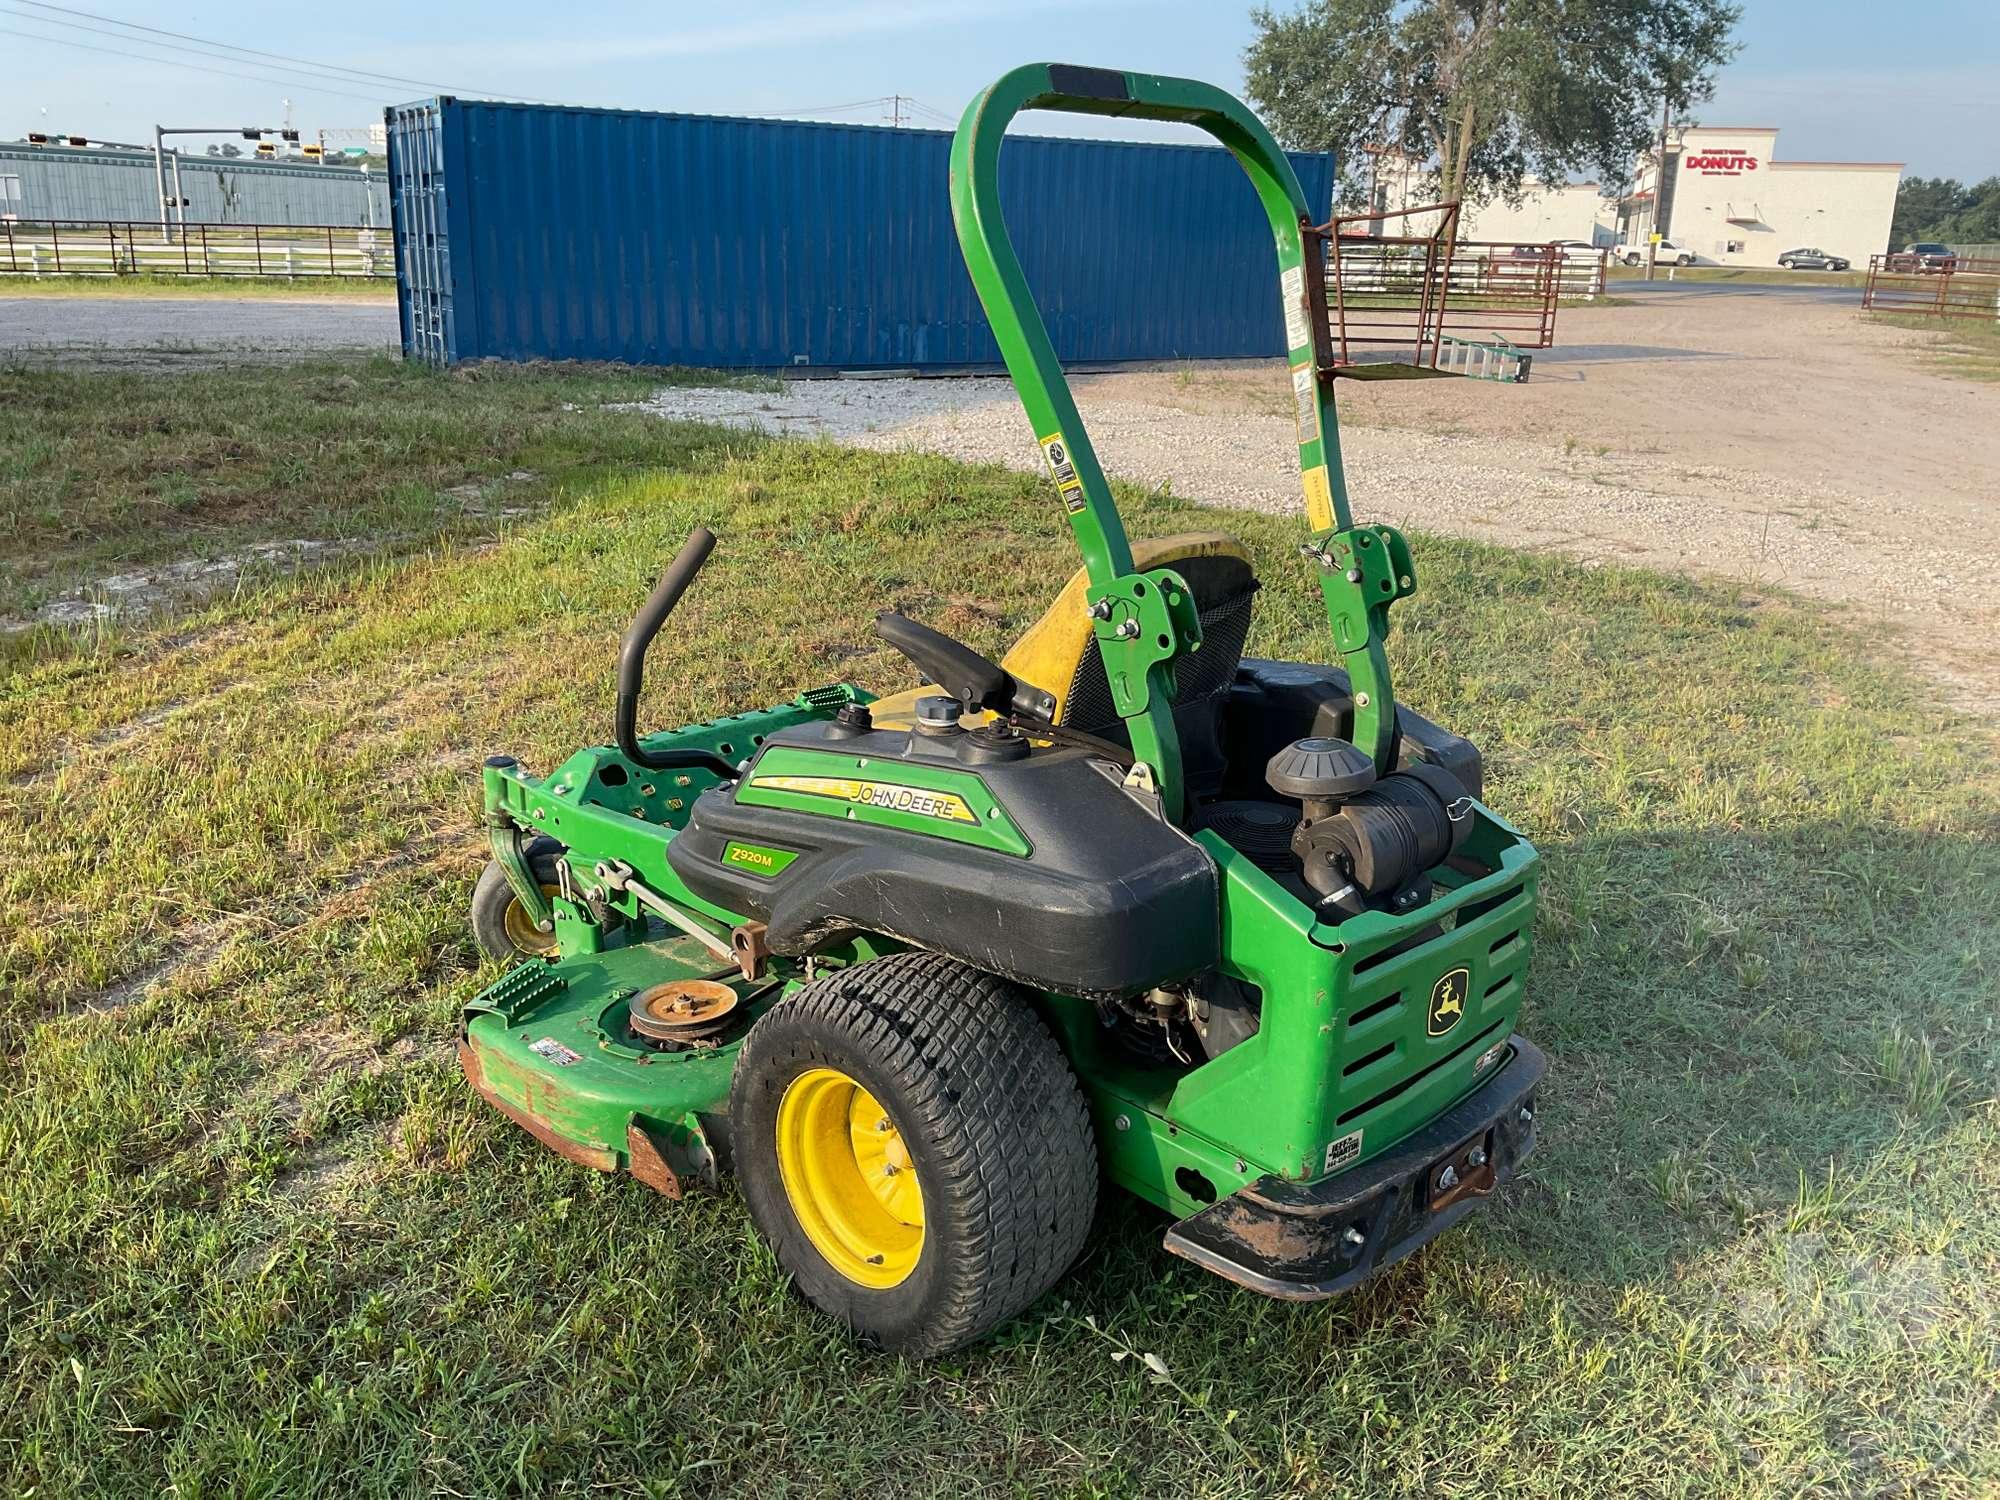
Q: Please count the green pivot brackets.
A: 2